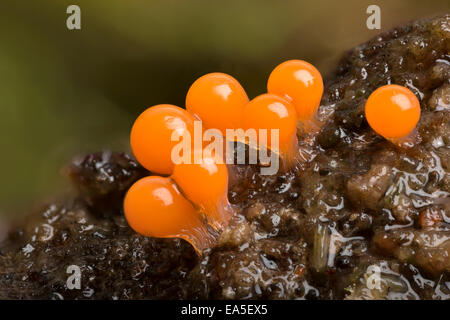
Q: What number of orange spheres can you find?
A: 7